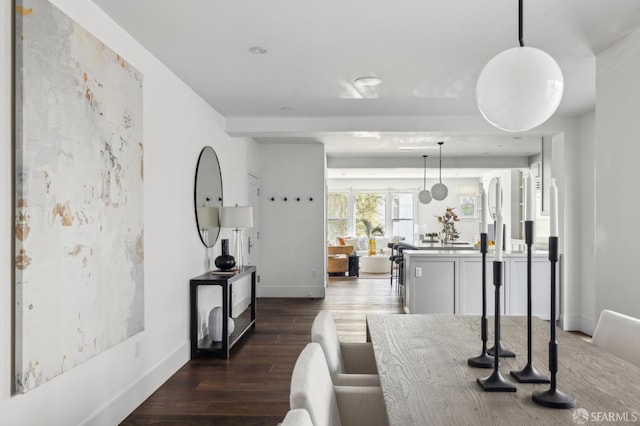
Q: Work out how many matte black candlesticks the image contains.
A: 5